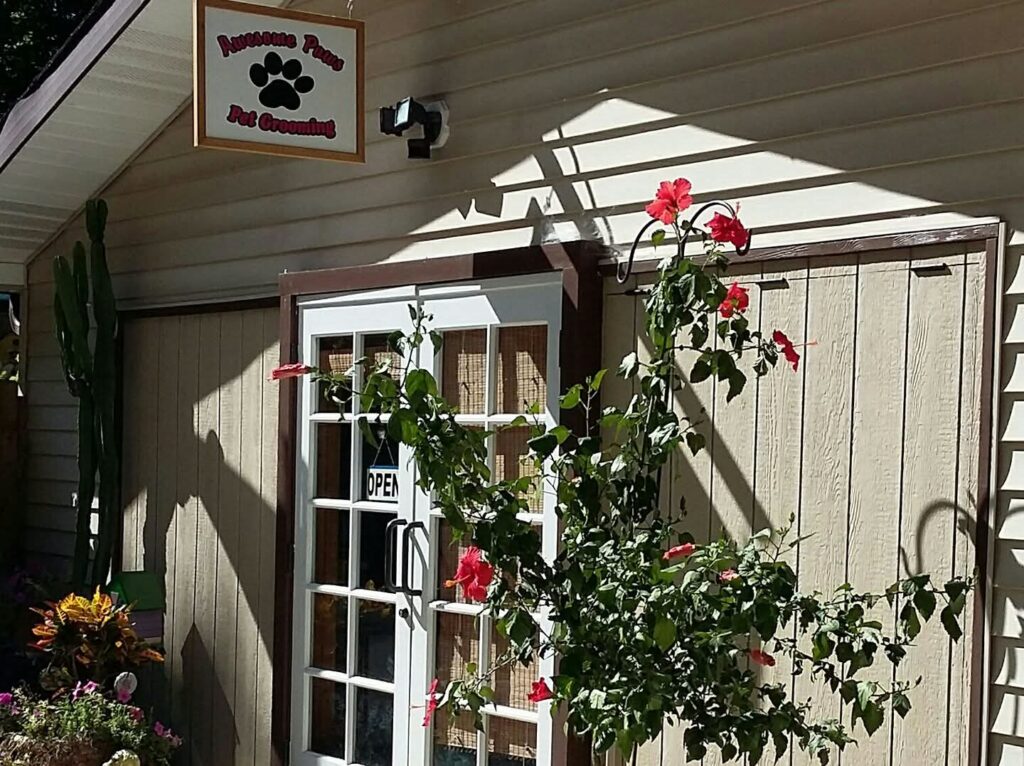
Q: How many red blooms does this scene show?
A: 11